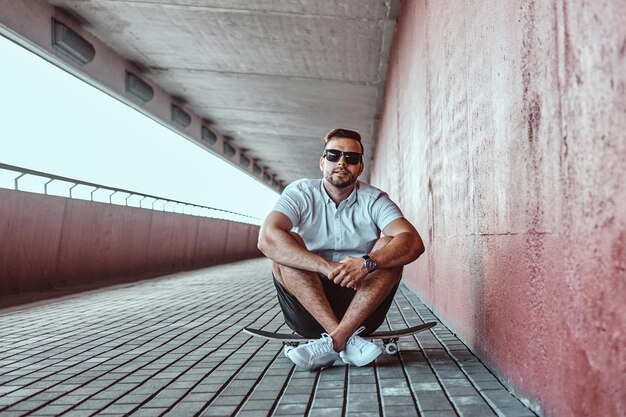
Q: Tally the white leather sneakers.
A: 2